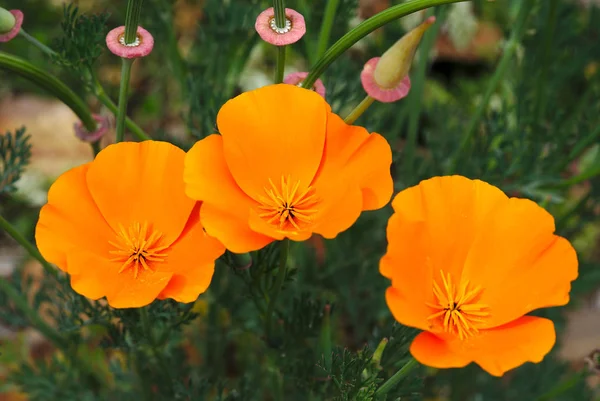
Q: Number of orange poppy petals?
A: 12